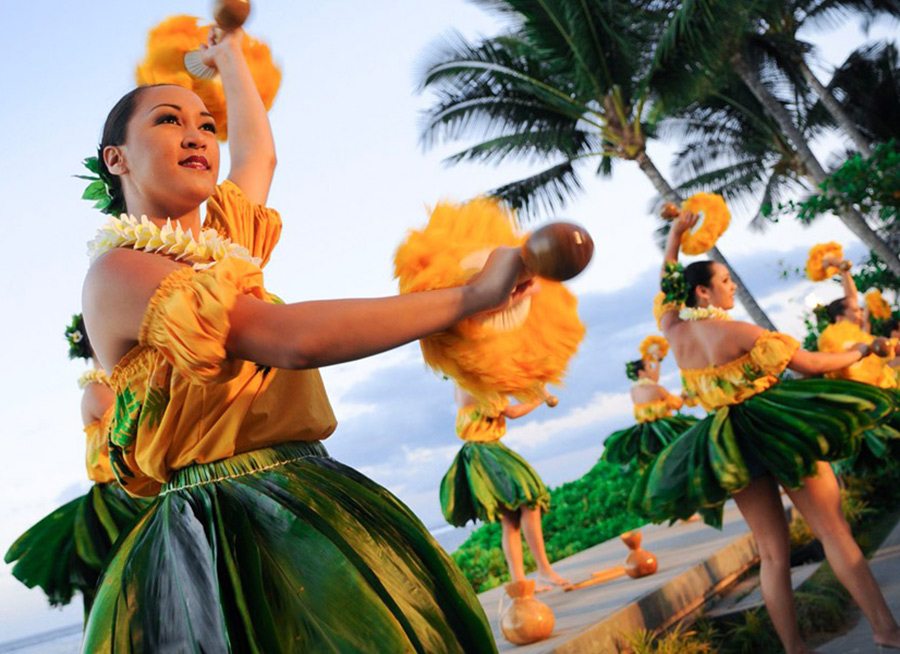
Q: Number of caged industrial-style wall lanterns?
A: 0